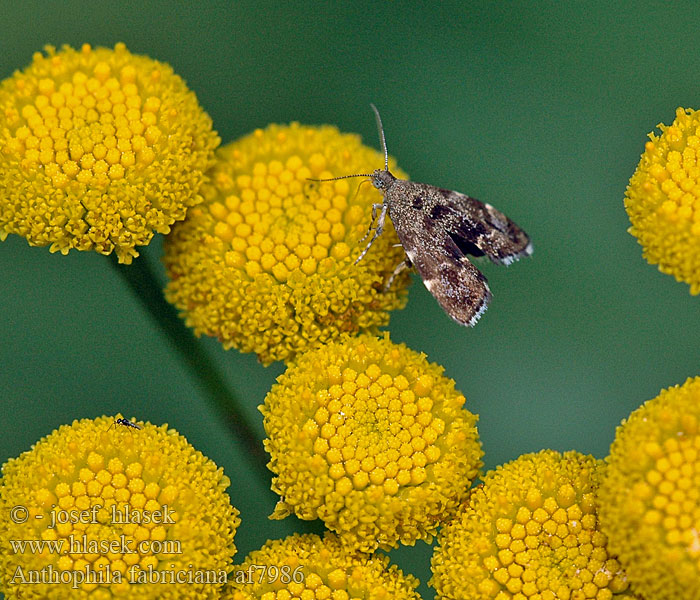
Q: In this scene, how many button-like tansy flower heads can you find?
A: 8